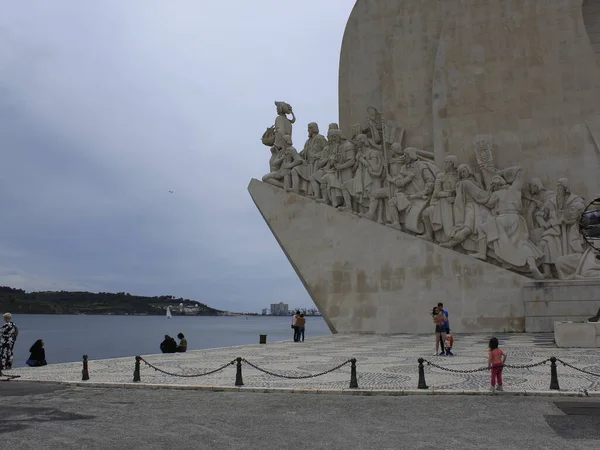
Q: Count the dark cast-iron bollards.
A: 6